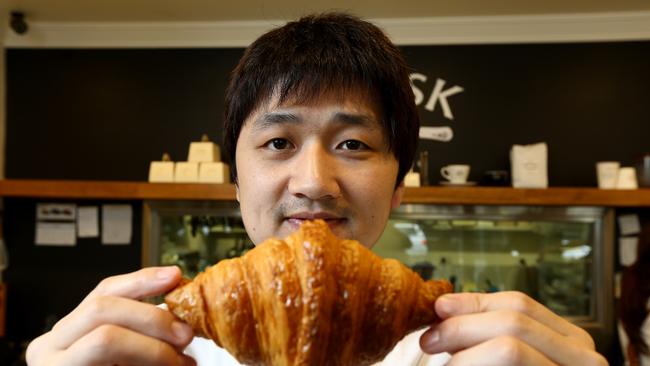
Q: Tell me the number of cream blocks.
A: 4